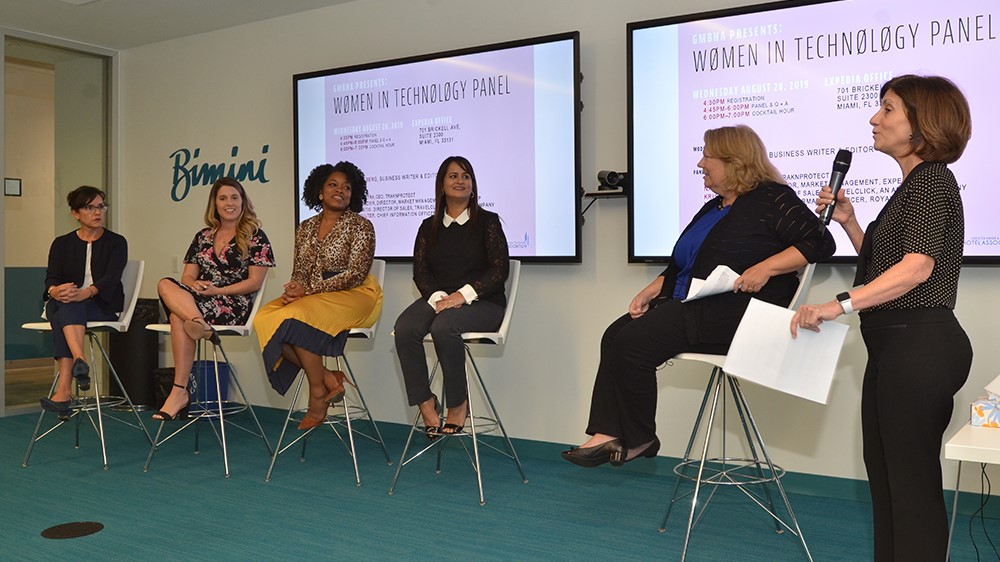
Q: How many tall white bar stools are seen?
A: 5